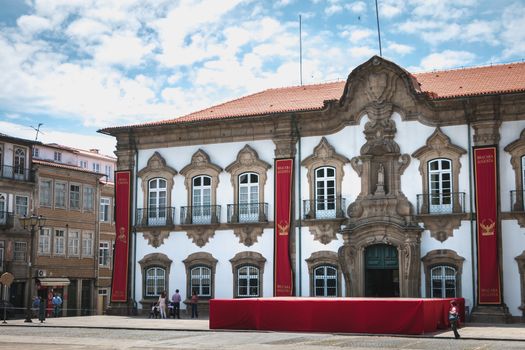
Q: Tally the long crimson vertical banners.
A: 3